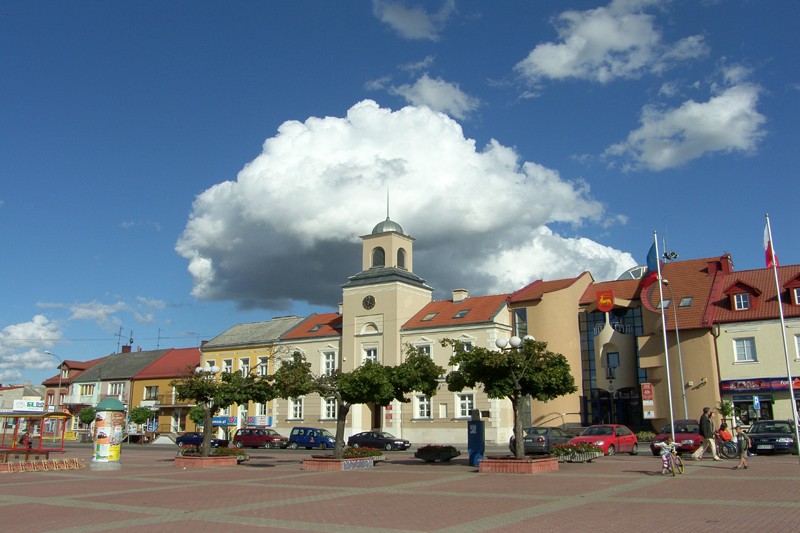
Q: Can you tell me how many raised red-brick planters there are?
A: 3